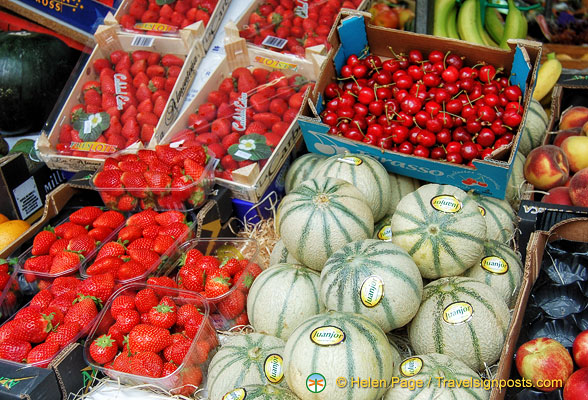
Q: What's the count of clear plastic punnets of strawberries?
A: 7